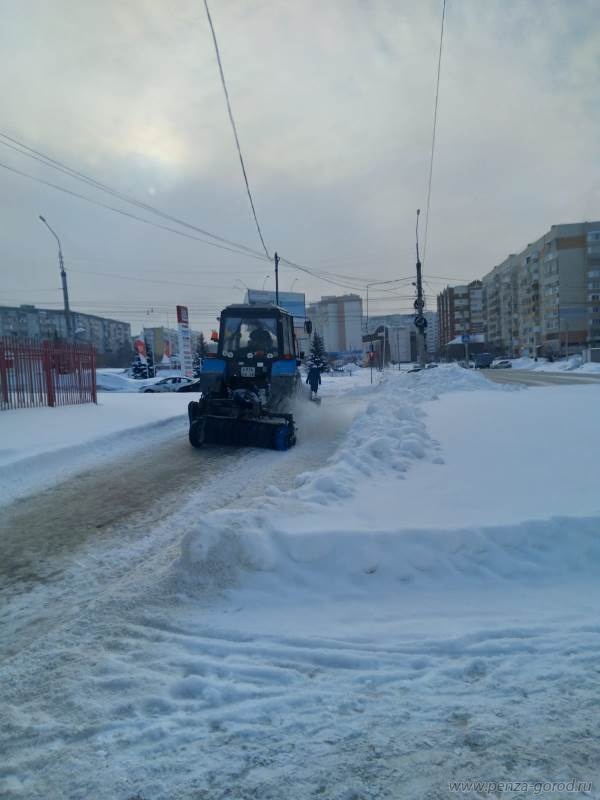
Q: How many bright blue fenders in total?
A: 2